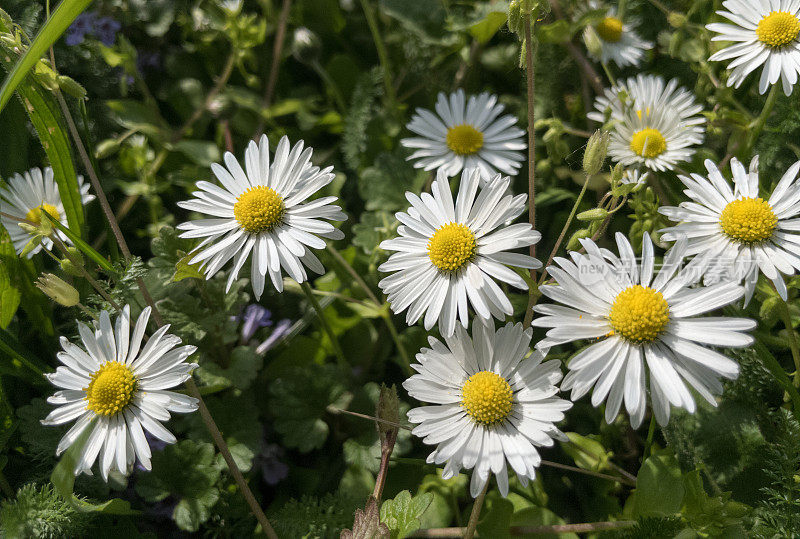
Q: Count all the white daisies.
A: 12